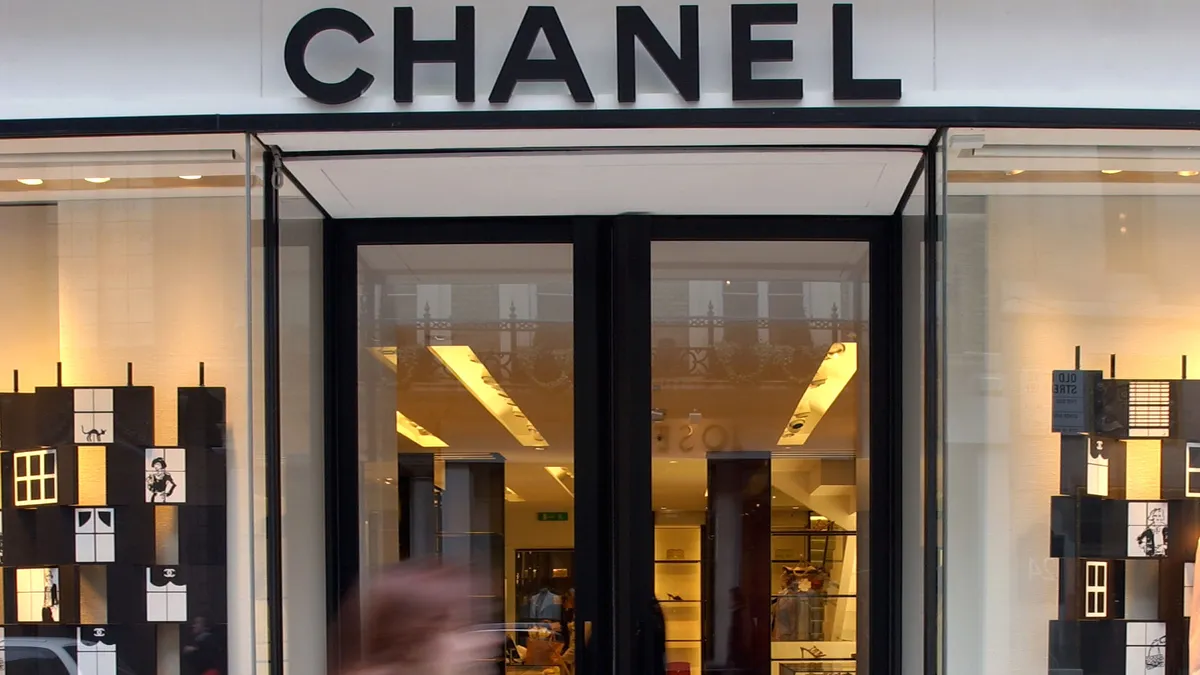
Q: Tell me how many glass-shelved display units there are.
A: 2